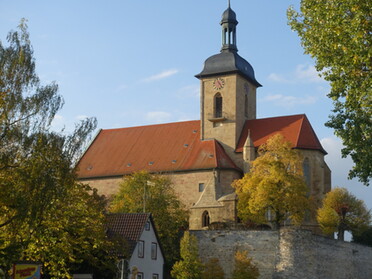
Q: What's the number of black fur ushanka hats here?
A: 0